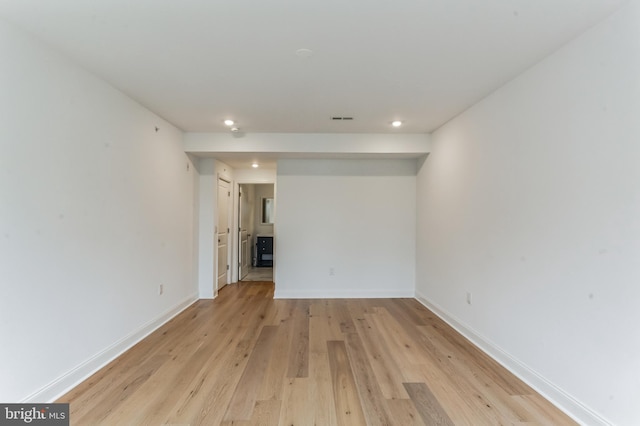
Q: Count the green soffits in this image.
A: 0